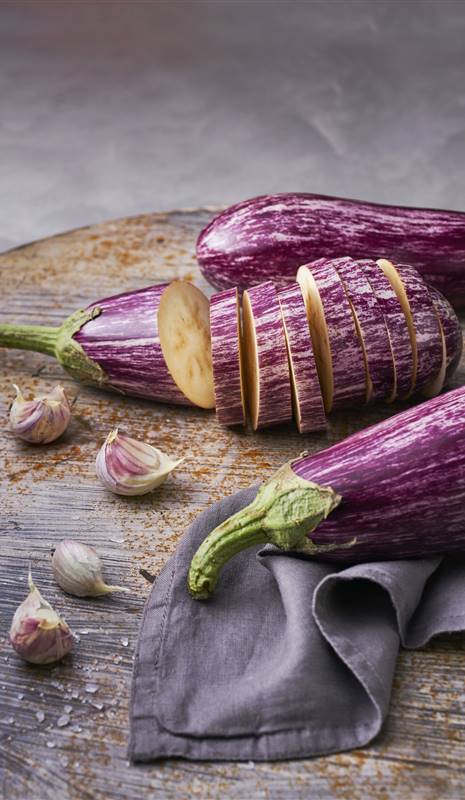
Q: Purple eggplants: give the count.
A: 3